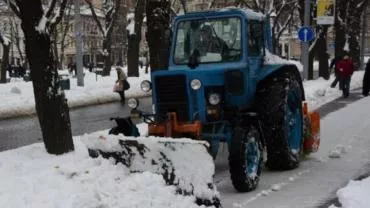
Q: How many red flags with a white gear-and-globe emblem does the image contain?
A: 0